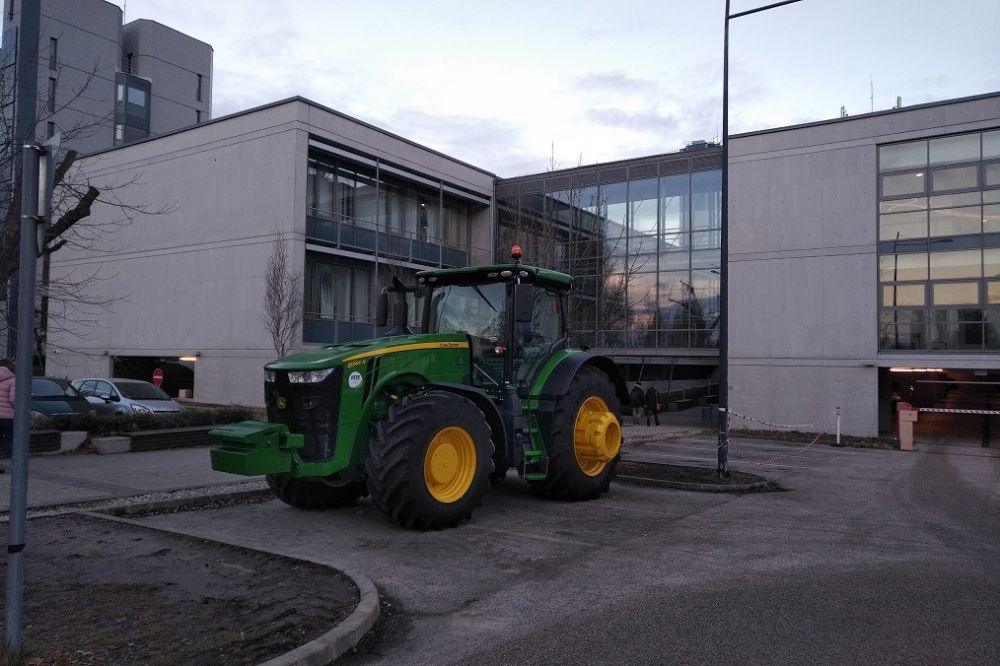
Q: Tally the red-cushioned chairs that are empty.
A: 0